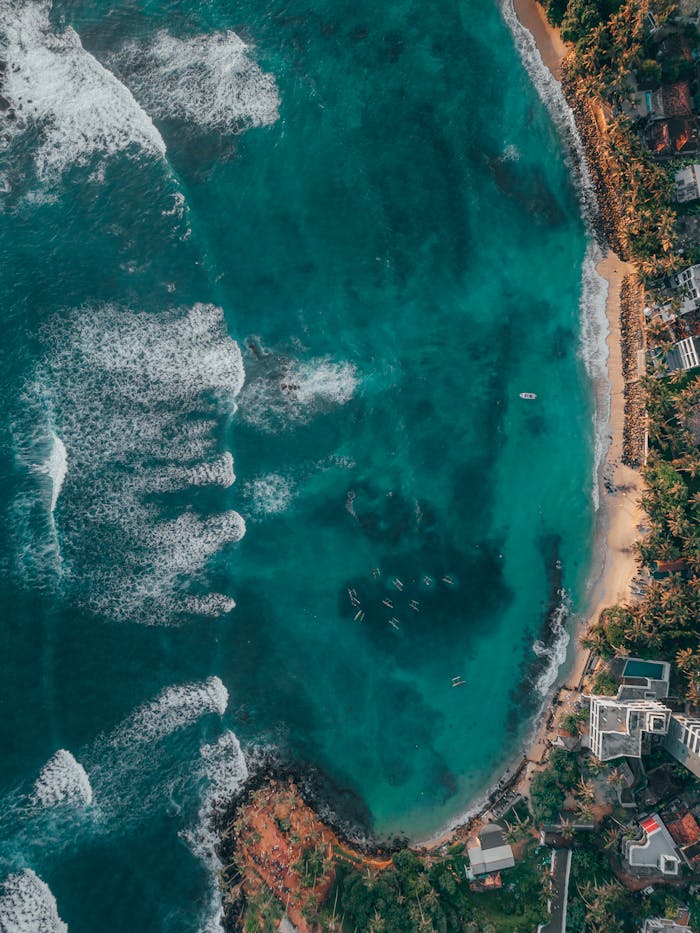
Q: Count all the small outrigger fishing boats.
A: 11